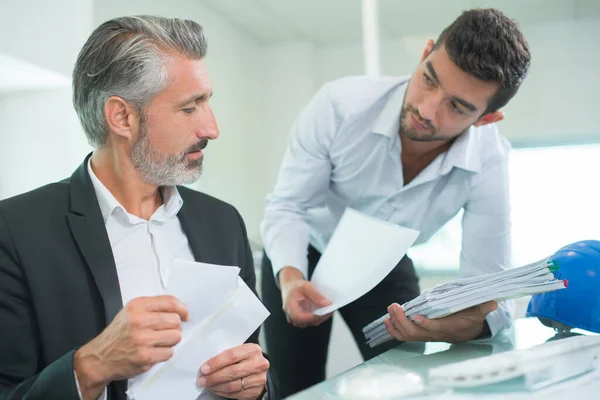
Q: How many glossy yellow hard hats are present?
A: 0